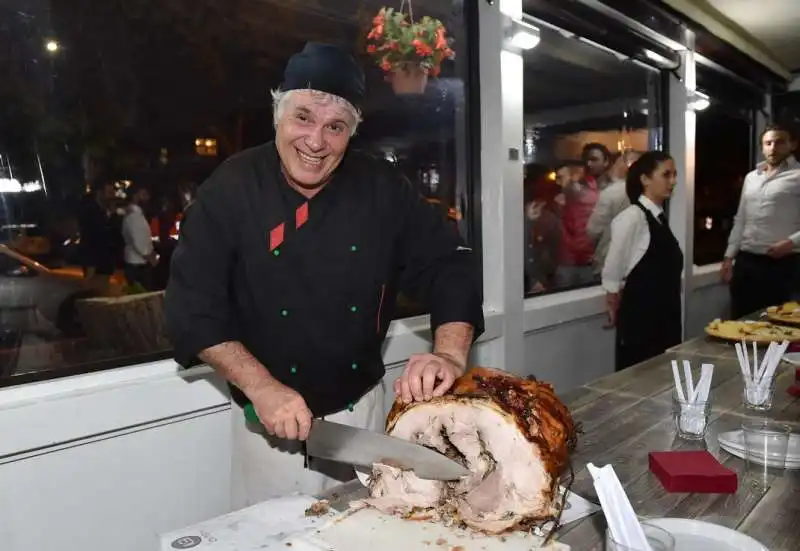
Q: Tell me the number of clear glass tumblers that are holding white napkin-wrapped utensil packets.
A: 3